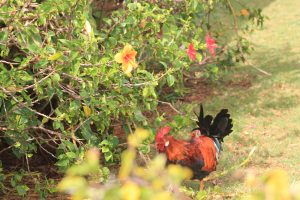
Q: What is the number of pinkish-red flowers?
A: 2